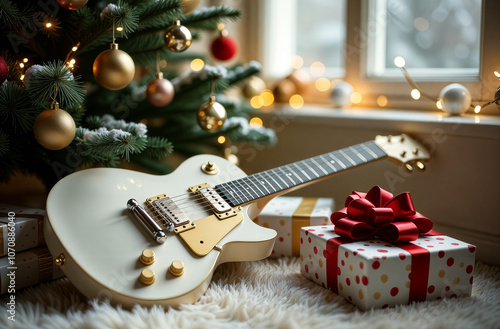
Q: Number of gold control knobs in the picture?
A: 3